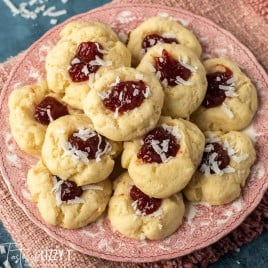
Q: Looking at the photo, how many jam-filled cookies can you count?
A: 11